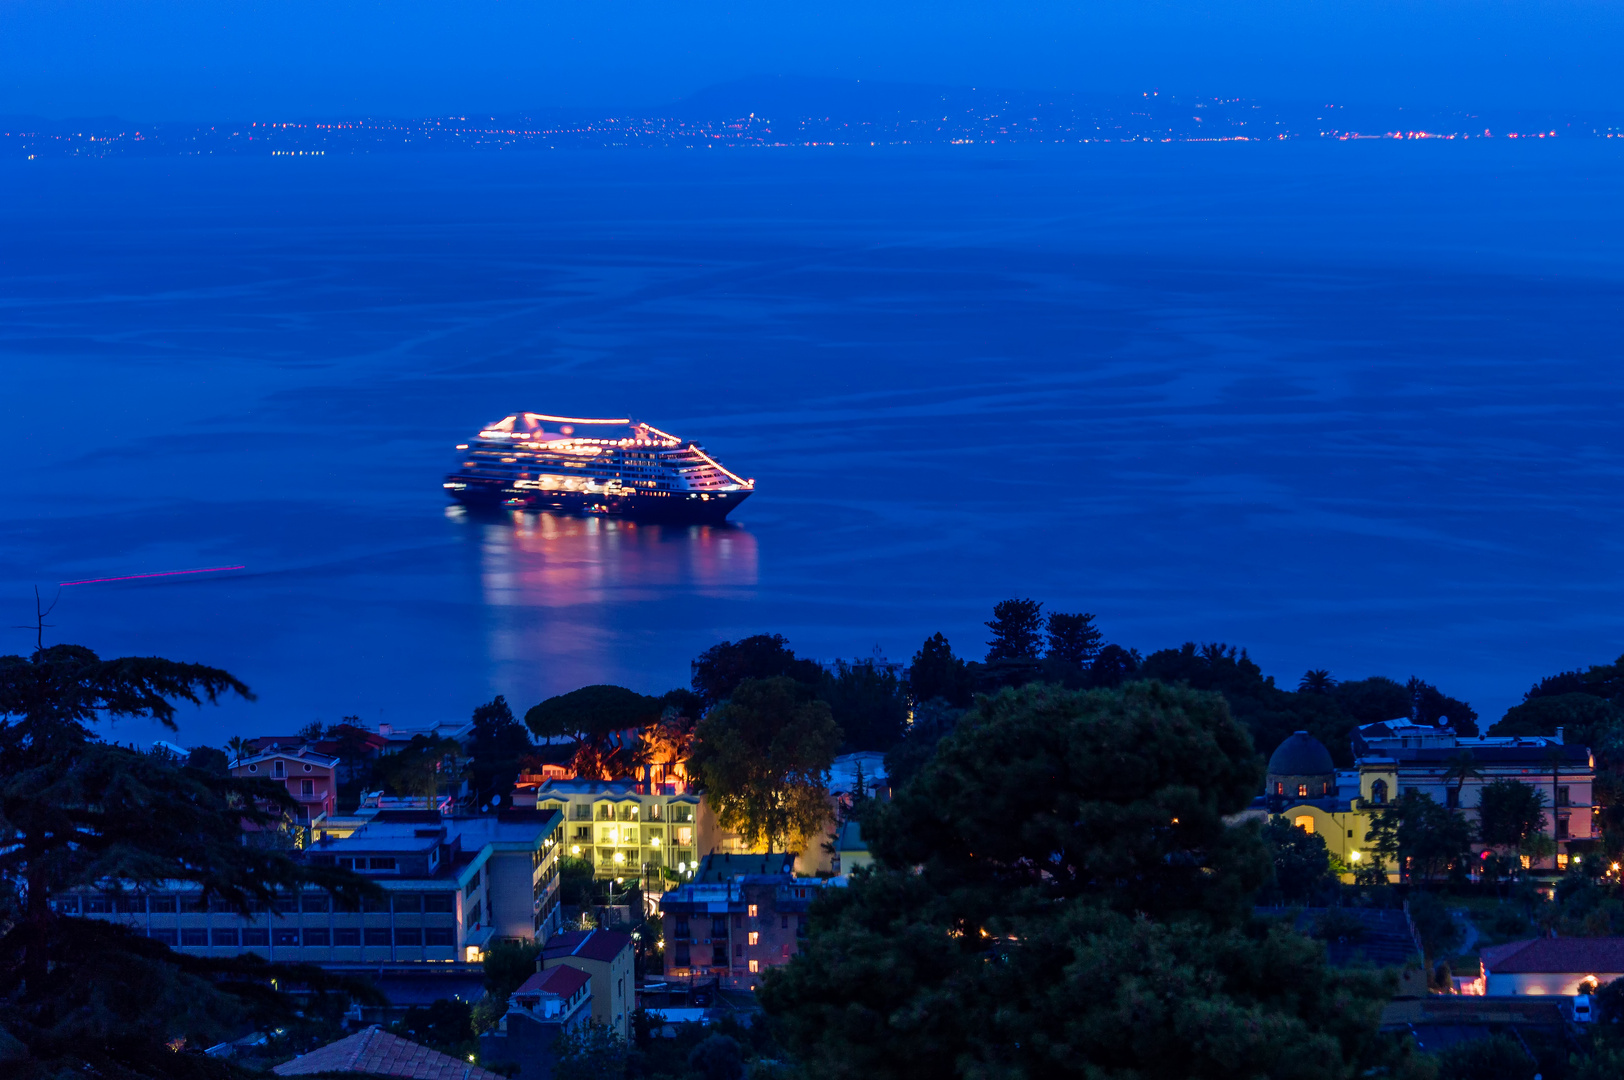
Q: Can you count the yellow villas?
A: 2